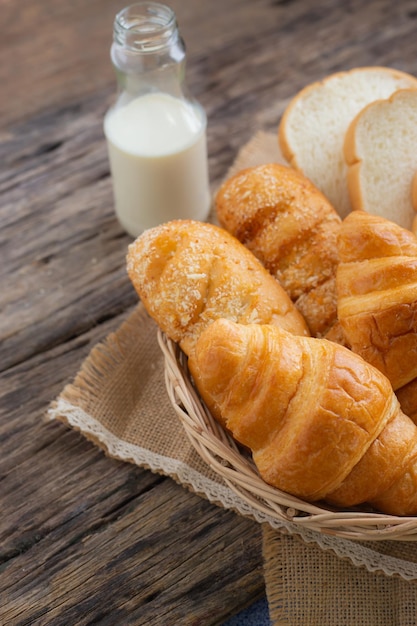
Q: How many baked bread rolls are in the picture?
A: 4